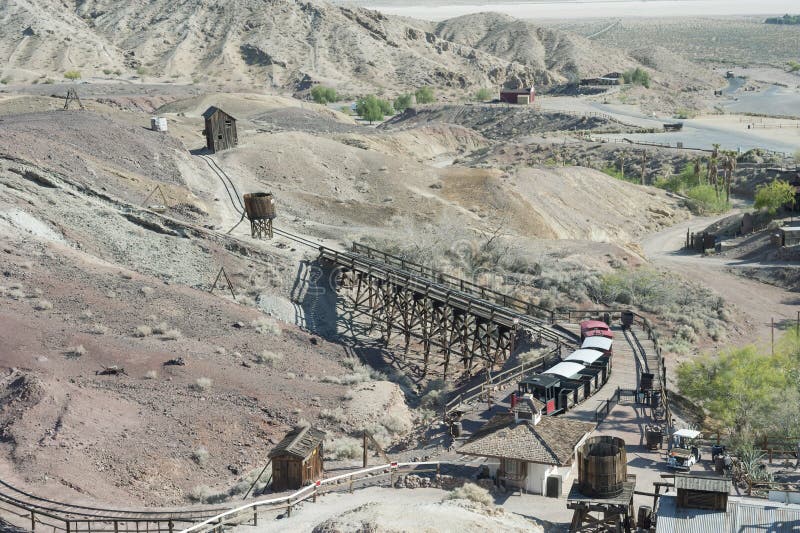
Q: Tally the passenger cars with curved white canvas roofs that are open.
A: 3